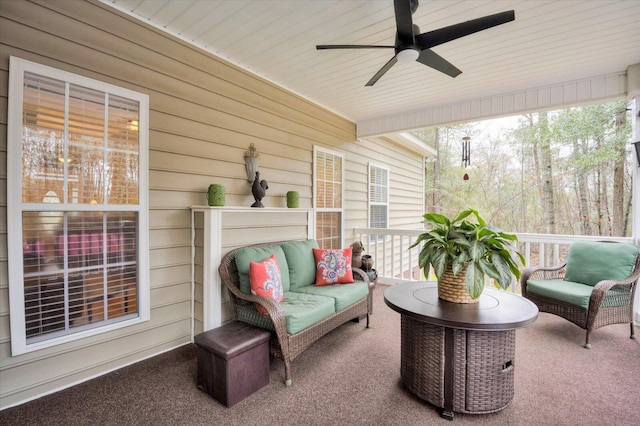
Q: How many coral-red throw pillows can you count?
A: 2